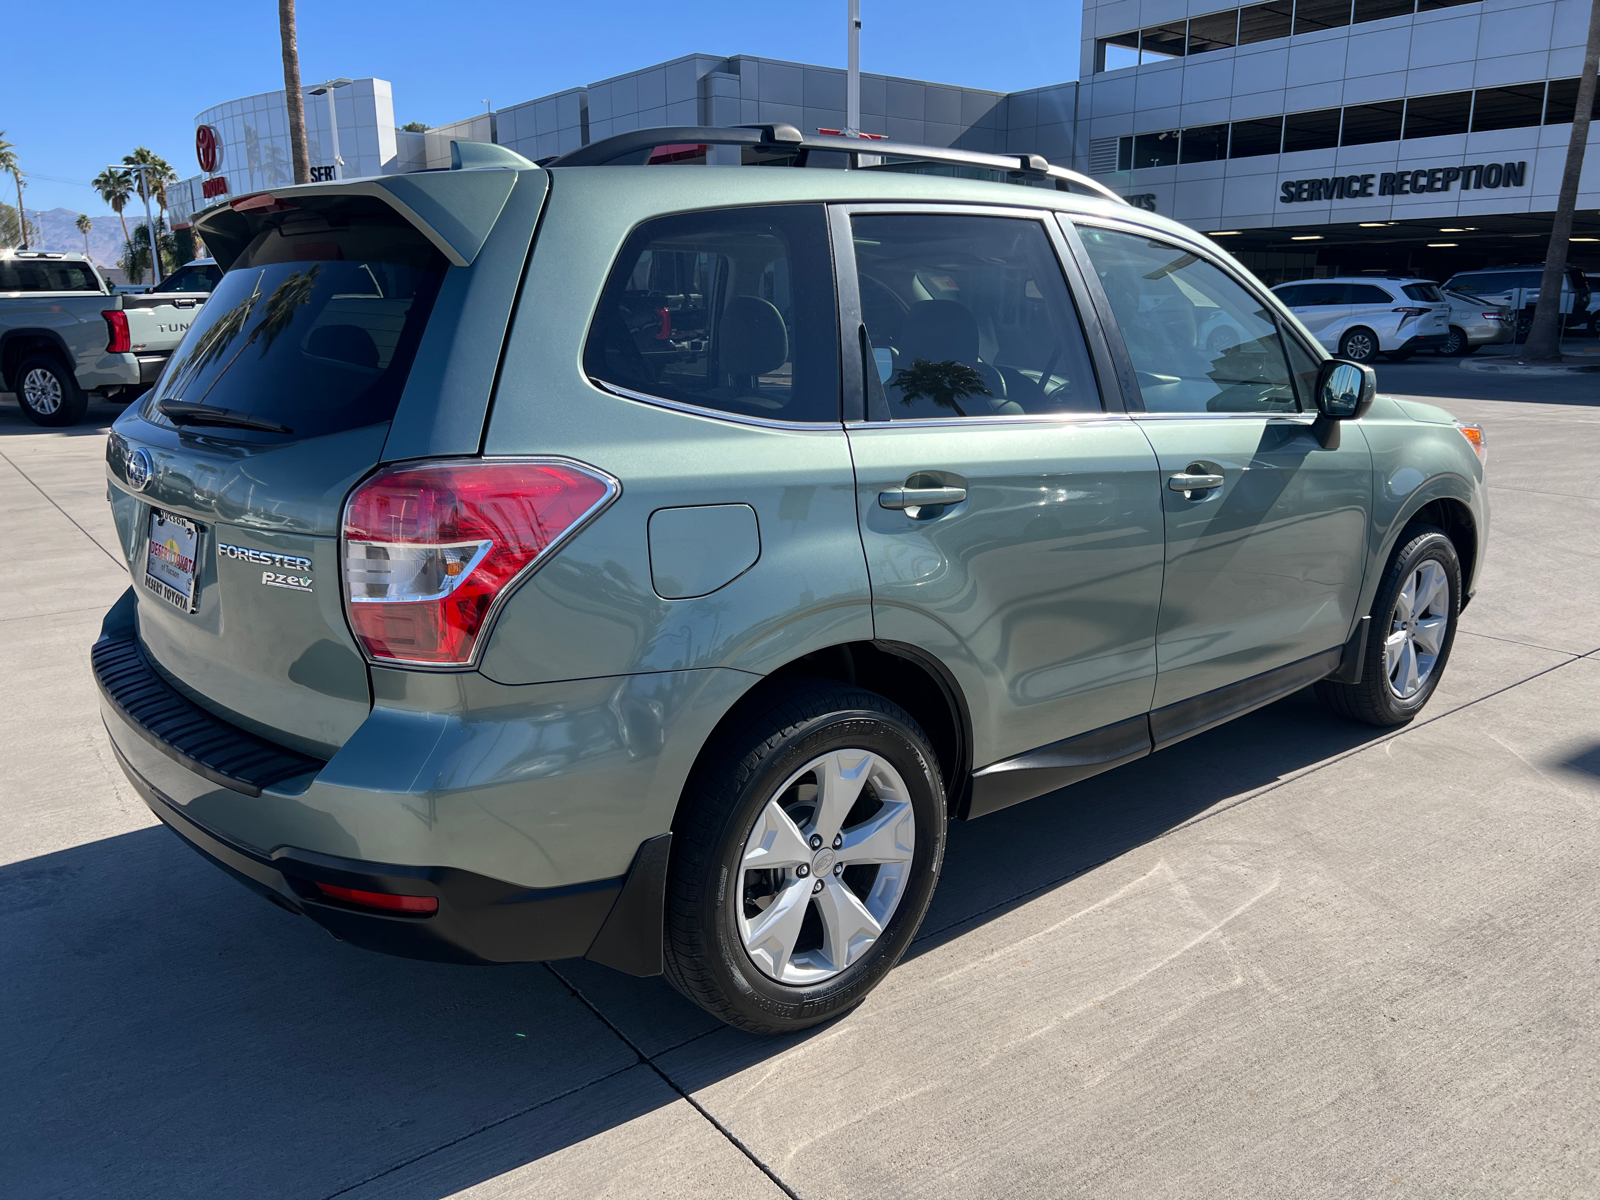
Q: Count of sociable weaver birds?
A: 0